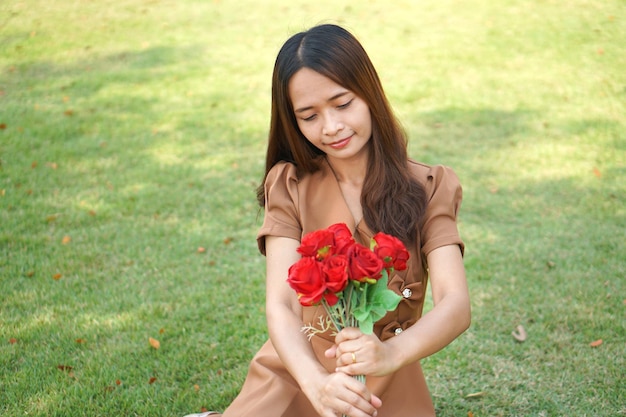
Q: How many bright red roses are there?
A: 6